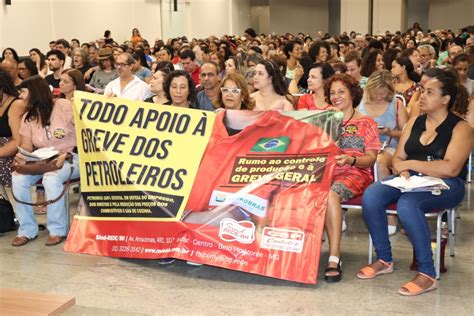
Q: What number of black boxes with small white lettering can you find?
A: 1